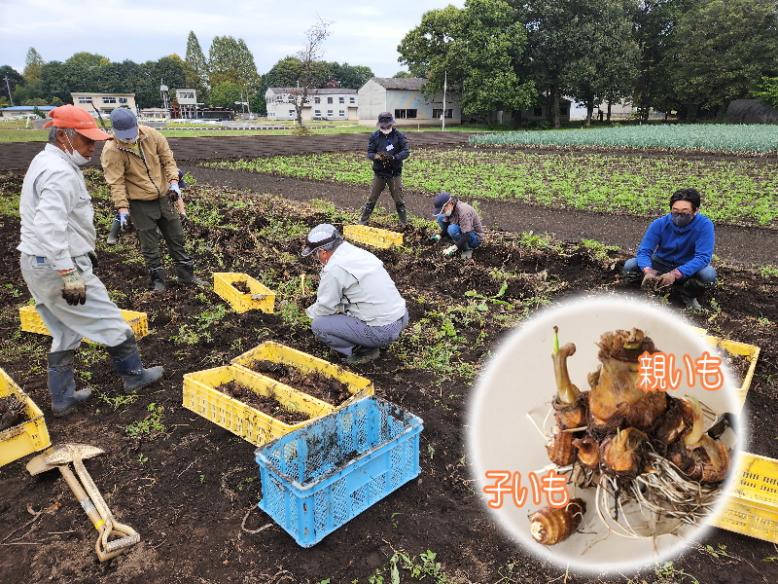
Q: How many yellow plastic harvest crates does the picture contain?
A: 8